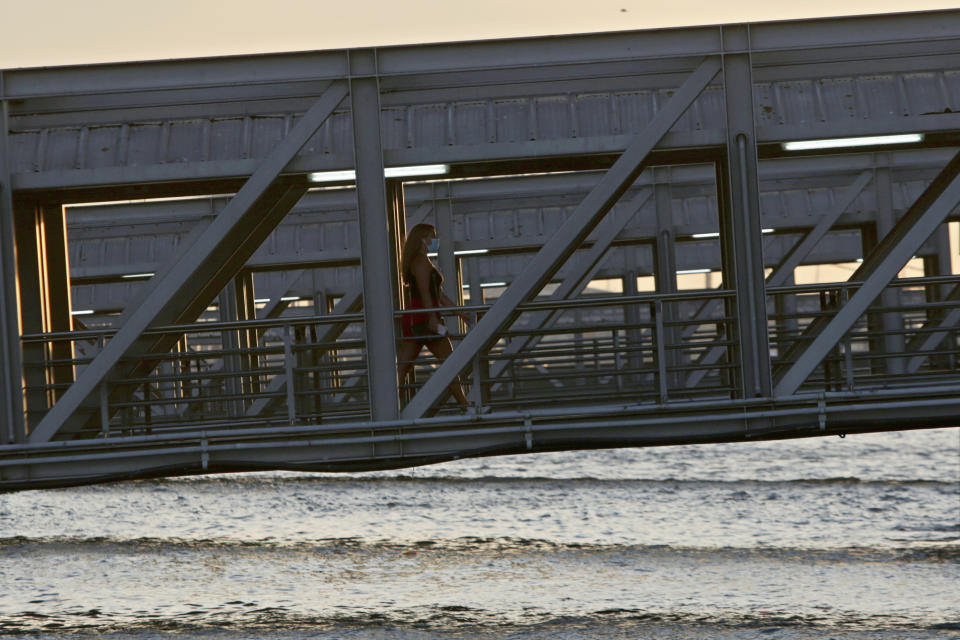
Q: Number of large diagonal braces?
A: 3